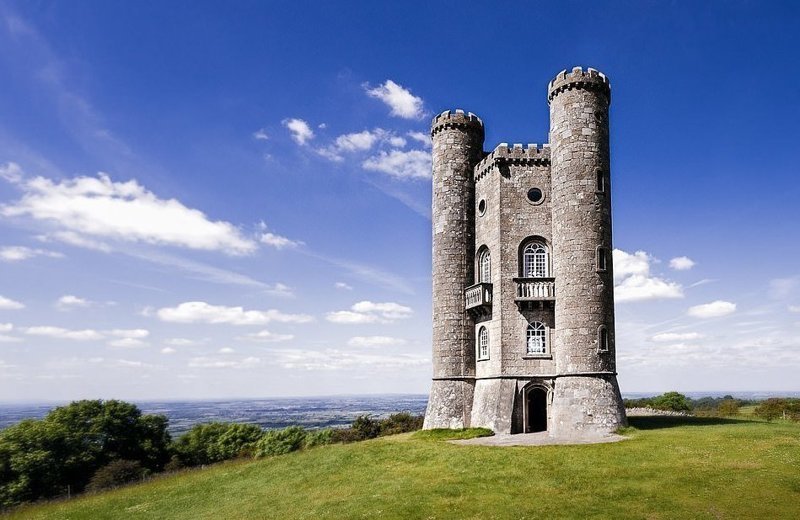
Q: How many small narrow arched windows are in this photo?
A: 3